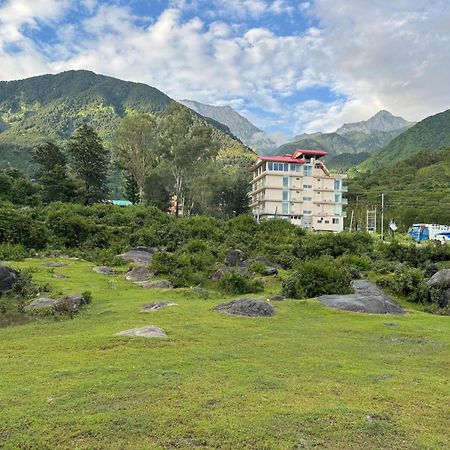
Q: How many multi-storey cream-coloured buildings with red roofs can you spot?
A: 1